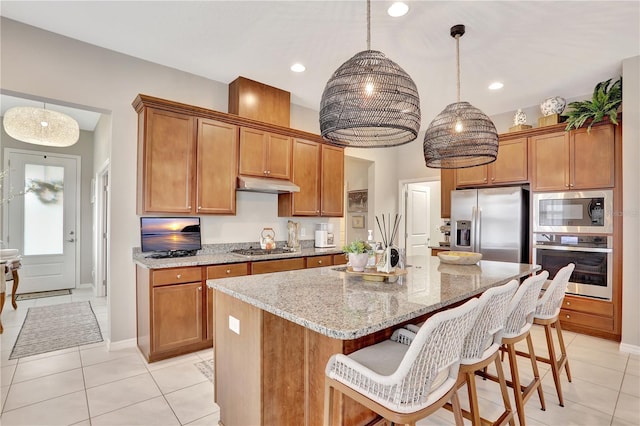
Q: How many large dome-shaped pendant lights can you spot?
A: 2